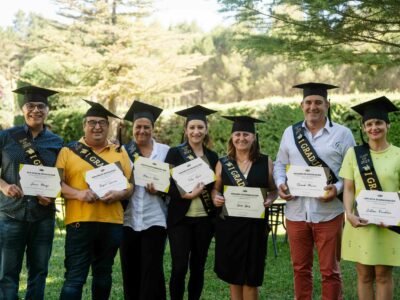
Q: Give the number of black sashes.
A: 7